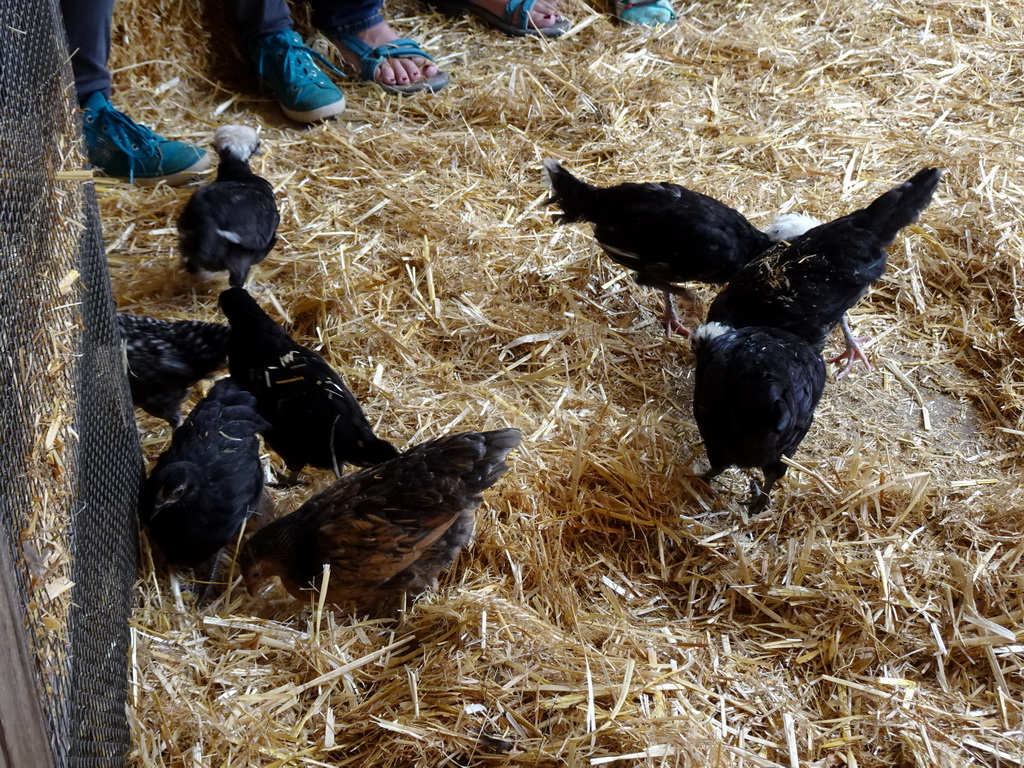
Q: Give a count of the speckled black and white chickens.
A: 1